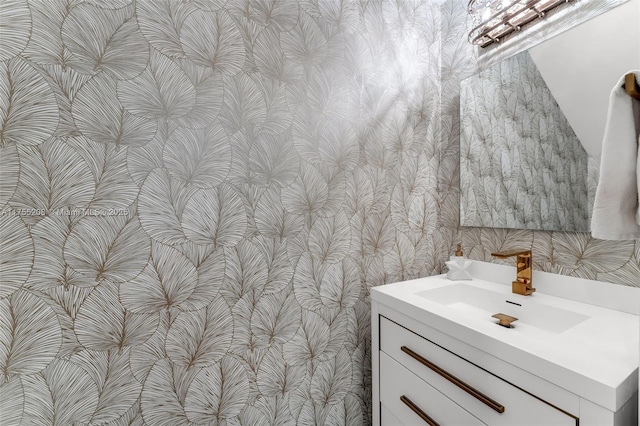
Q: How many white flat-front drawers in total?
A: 2